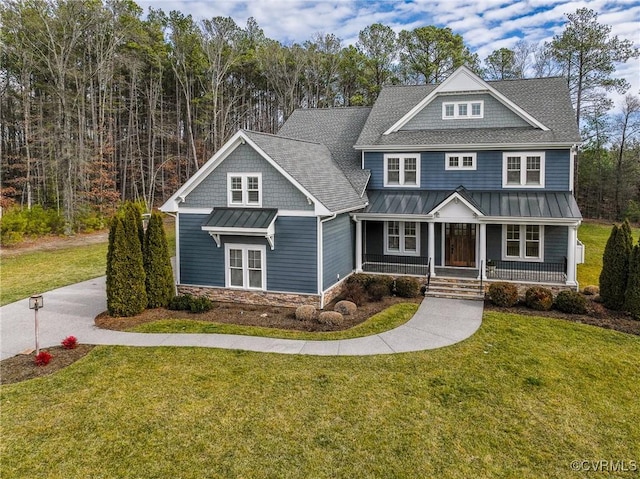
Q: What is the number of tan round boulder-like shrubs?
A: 3